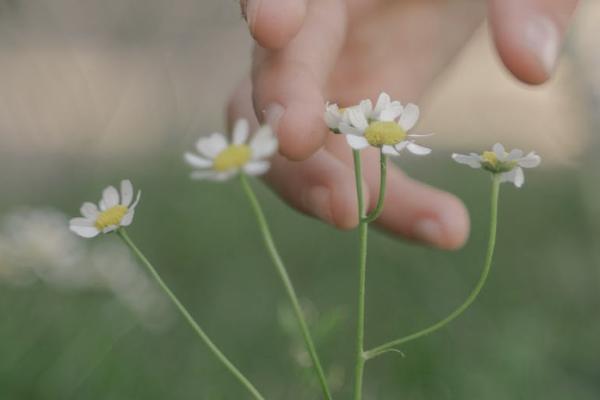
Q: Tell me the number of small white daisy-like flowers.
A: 5